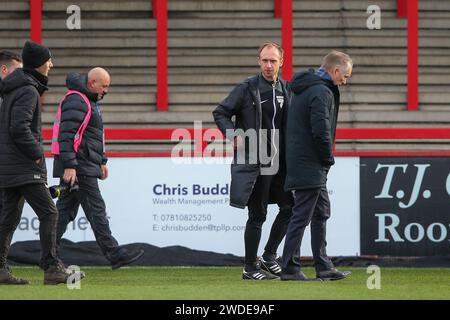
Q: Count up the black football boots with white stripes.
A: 2